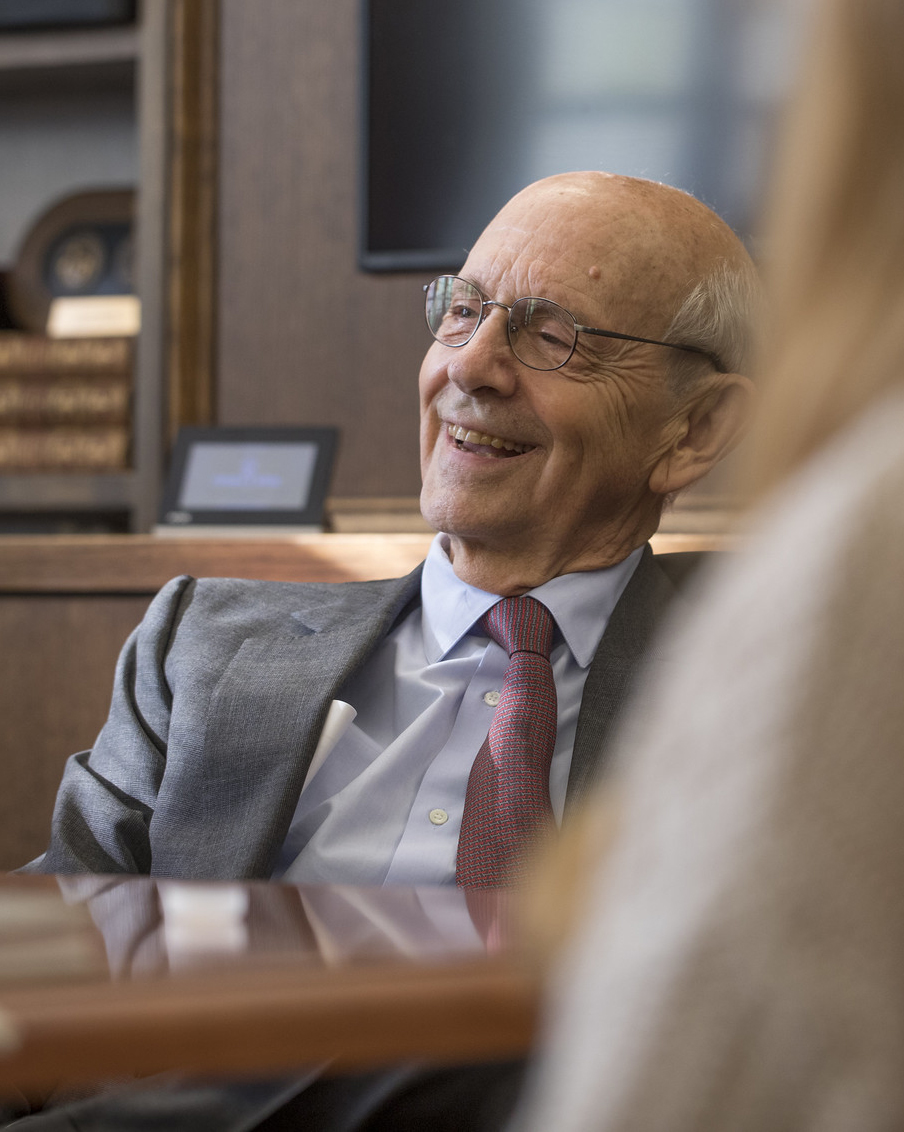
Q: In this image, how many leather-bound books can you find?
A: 3